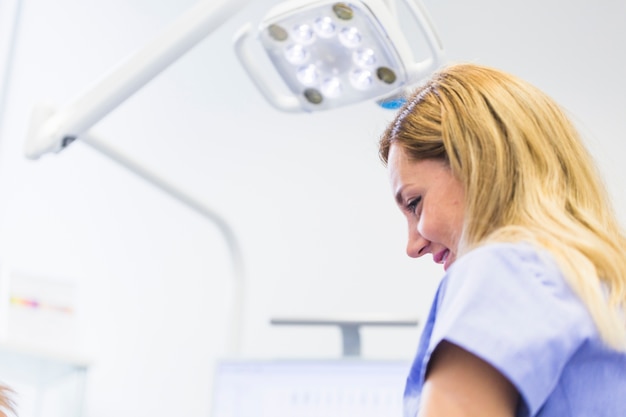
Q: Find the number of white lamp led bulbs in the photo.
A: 8